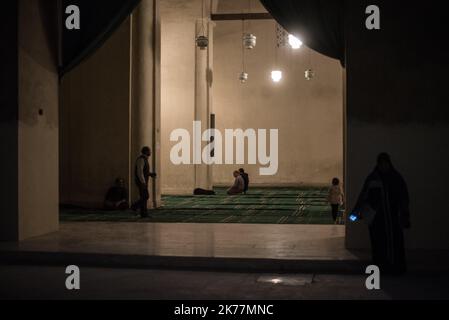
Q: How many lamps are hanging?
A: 6